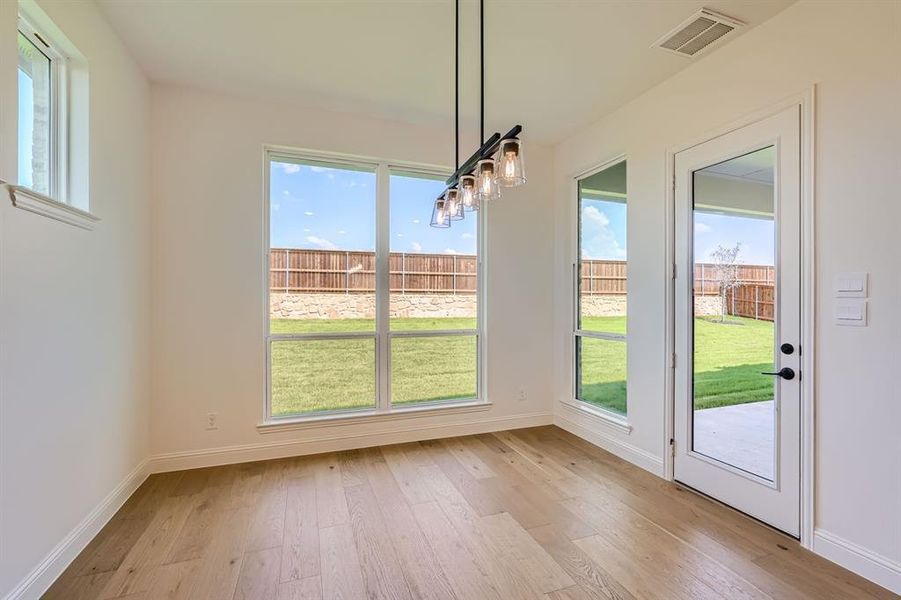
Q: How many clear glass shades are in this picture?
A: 5